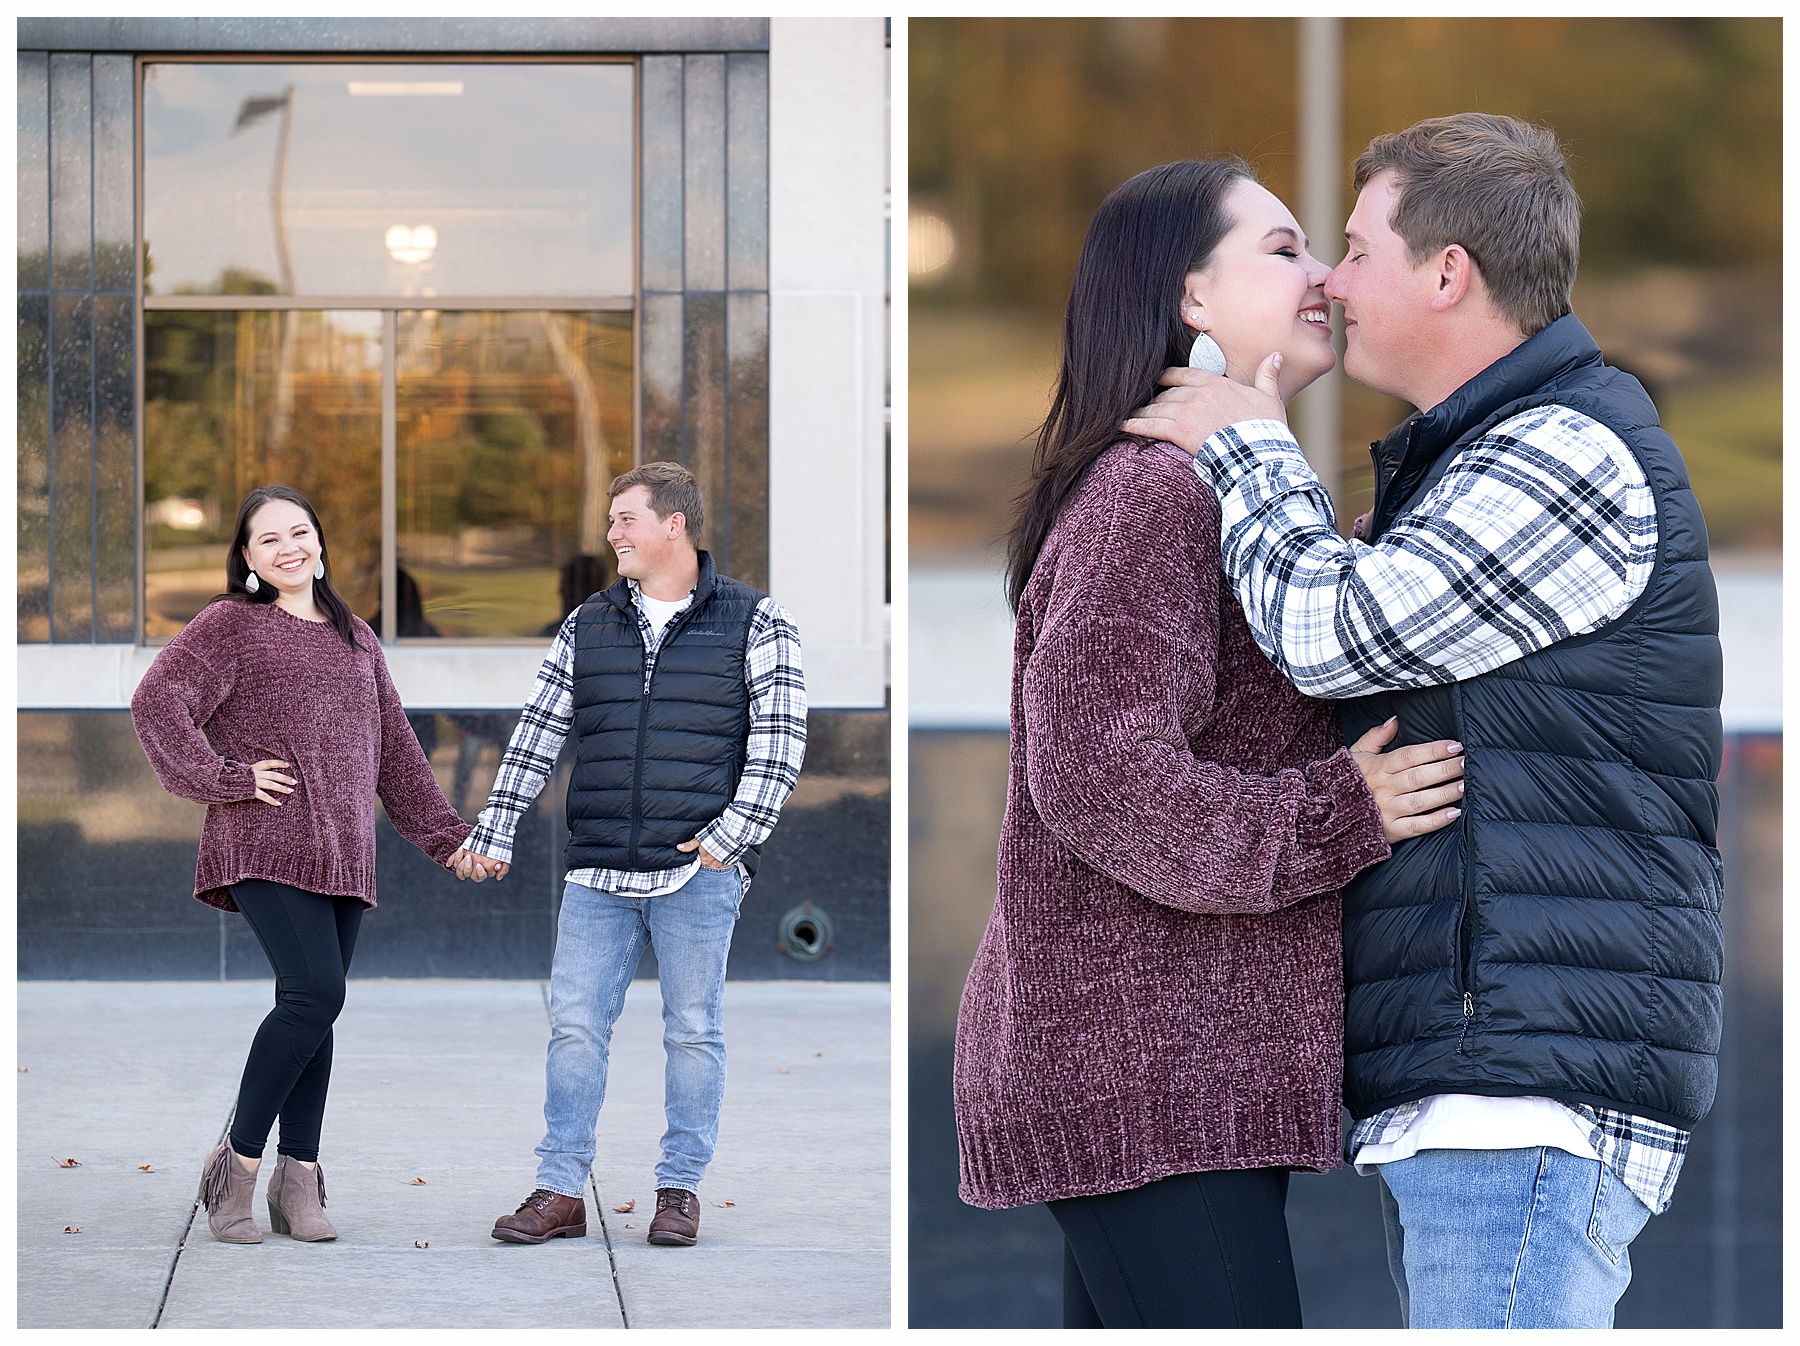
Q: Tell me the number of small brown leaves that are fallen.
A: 12